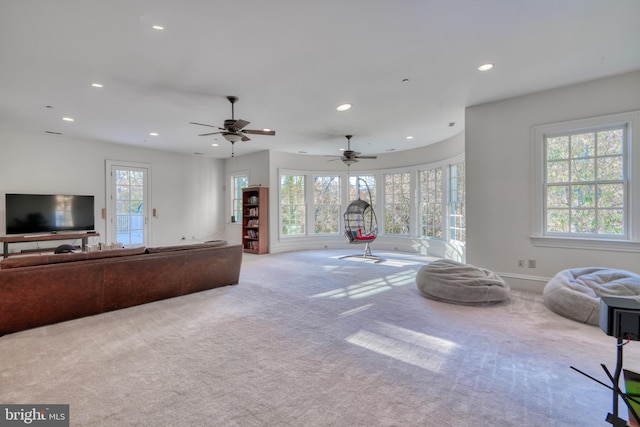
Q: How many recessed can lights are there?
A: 10